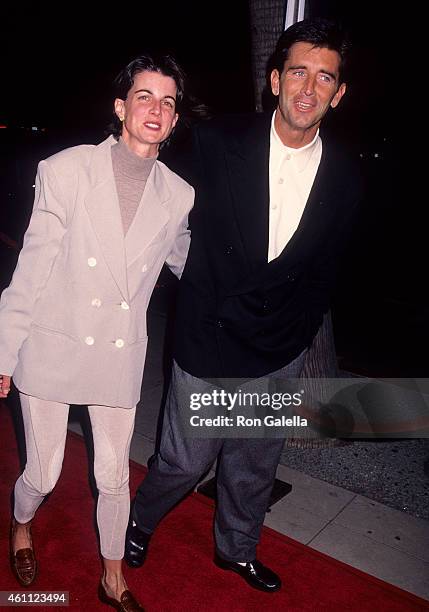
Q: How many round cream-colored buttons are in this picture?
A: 6